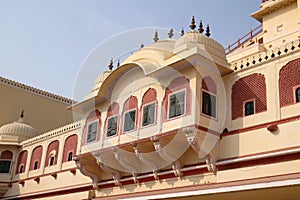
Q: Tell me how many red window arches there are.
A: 13